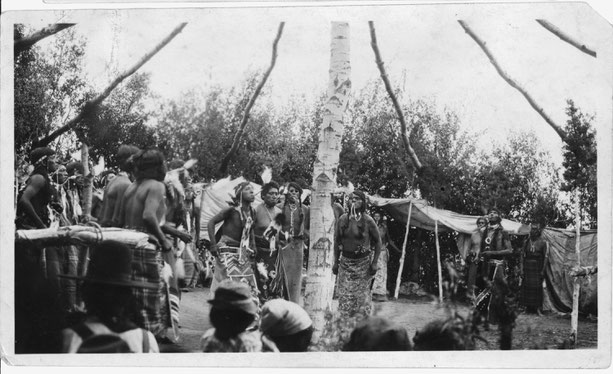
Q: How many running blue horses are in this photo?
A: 0